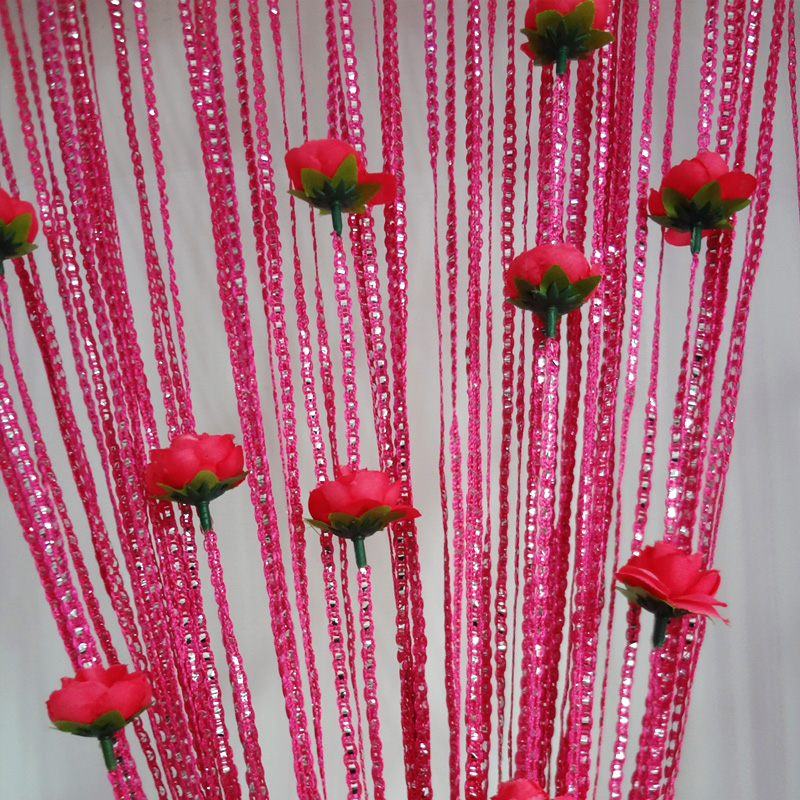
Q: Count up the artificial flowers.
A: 10